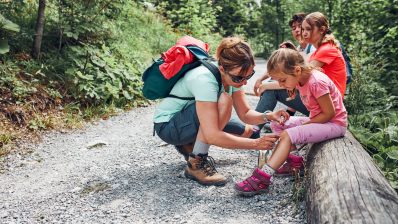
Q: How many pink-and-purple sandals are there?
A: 2